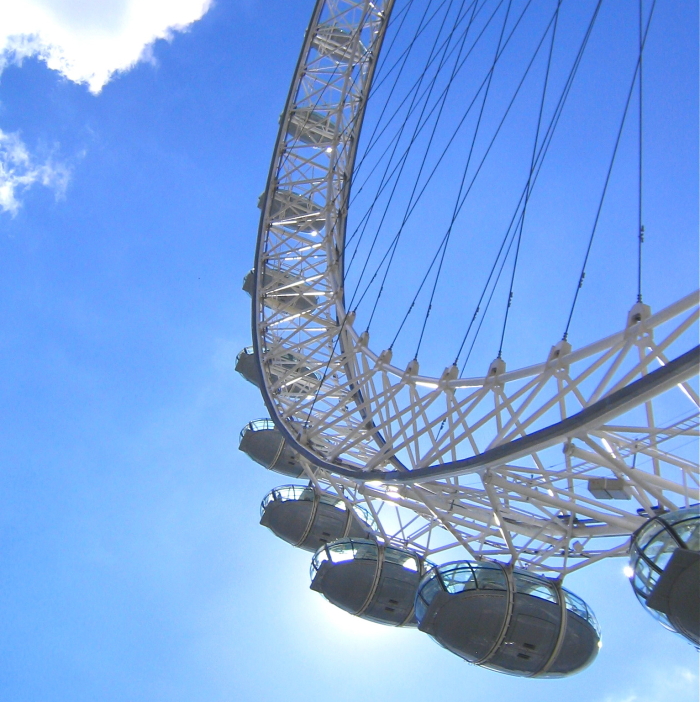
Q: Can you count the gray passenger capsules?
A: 10